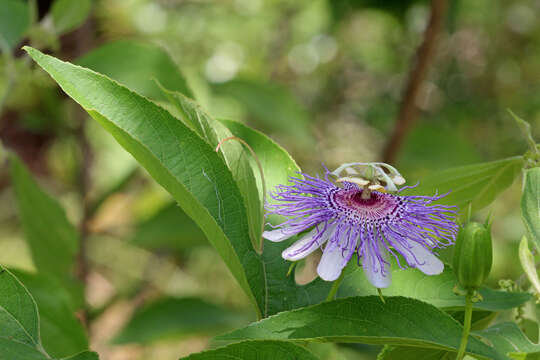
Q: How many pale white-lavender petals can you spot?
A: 5